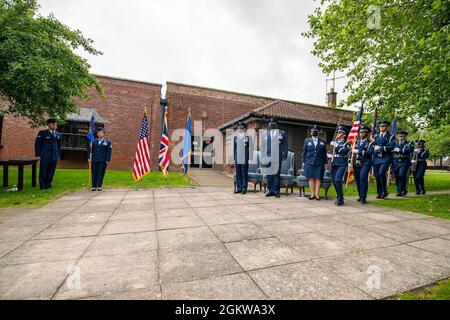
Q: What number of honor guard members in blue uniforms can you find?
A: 5